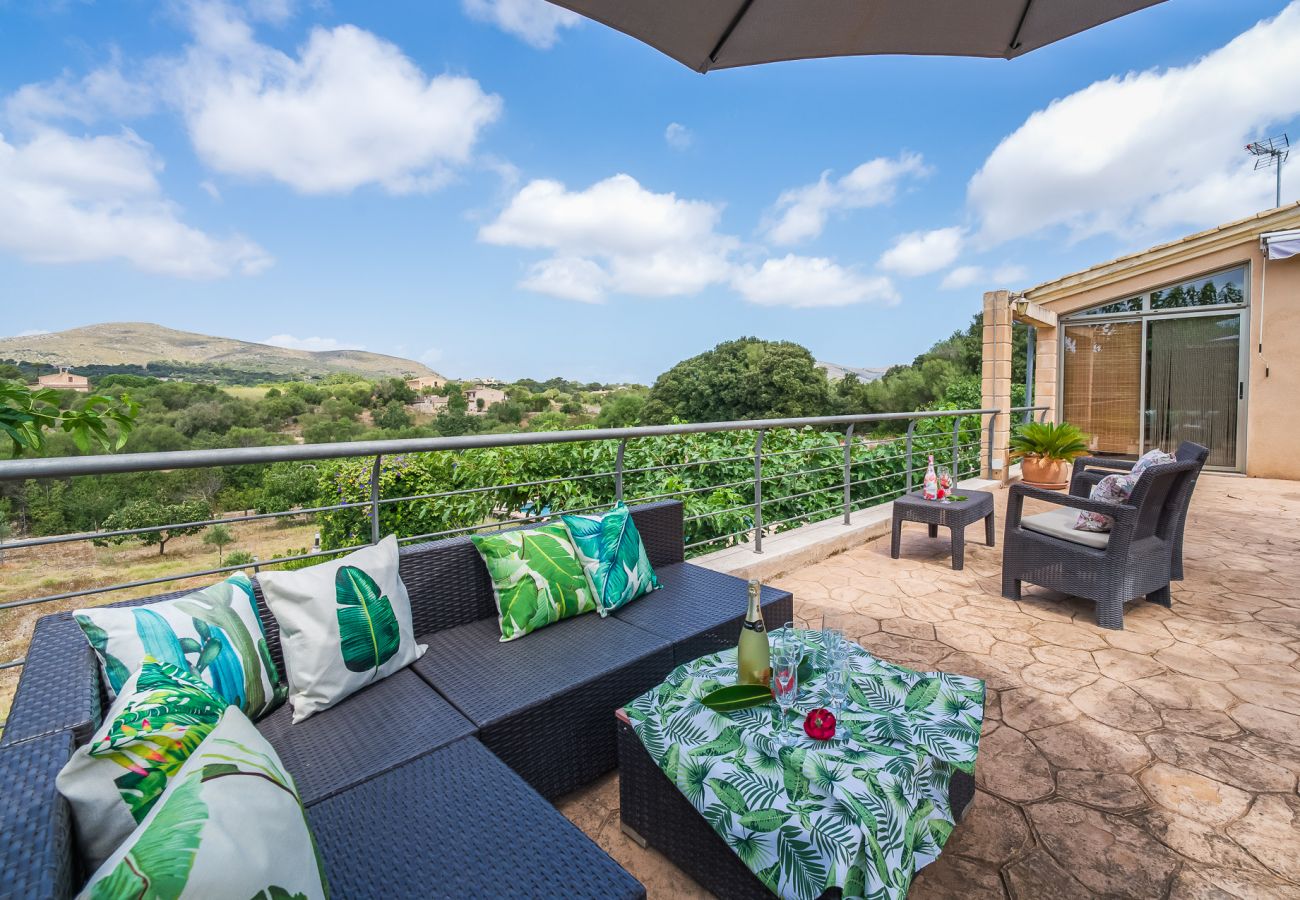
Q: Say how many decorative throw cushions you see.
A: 8